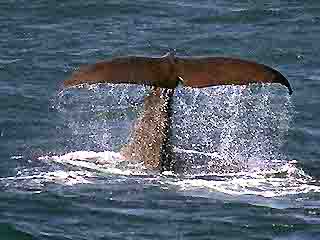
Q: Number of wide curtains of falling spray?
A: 2